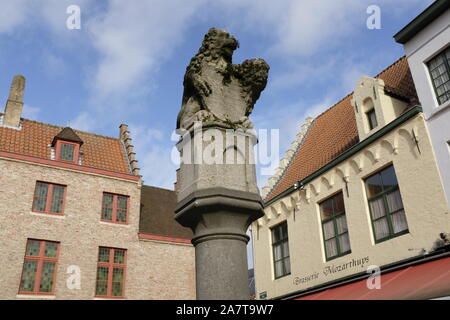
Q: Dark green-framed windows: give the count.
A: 5